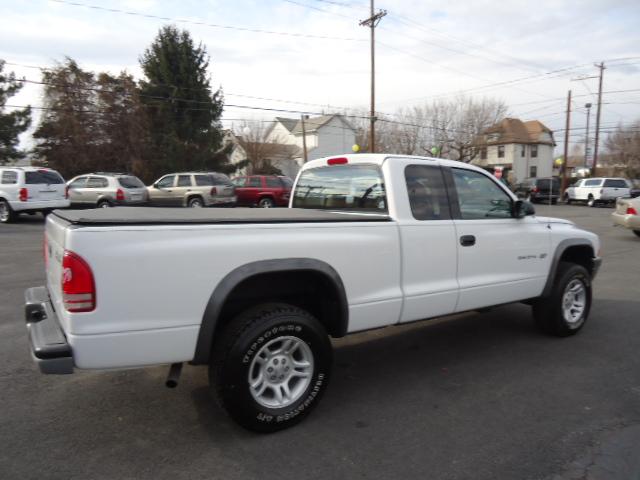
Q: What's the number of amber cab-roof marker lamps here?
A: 0